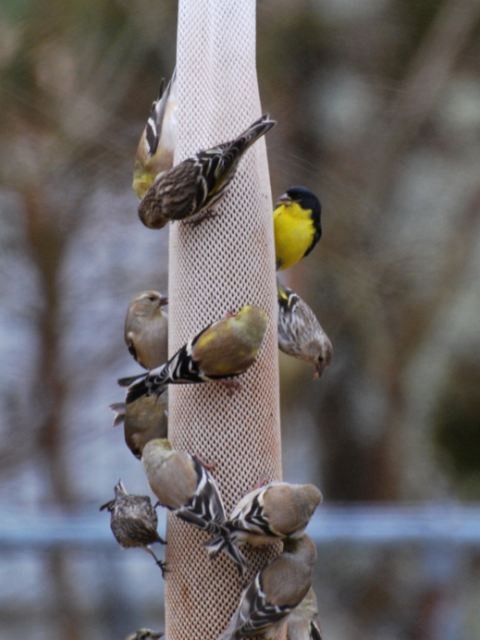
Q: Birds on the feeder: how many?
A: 13